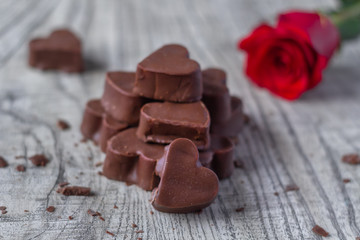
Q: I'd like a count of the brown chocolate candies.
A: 10